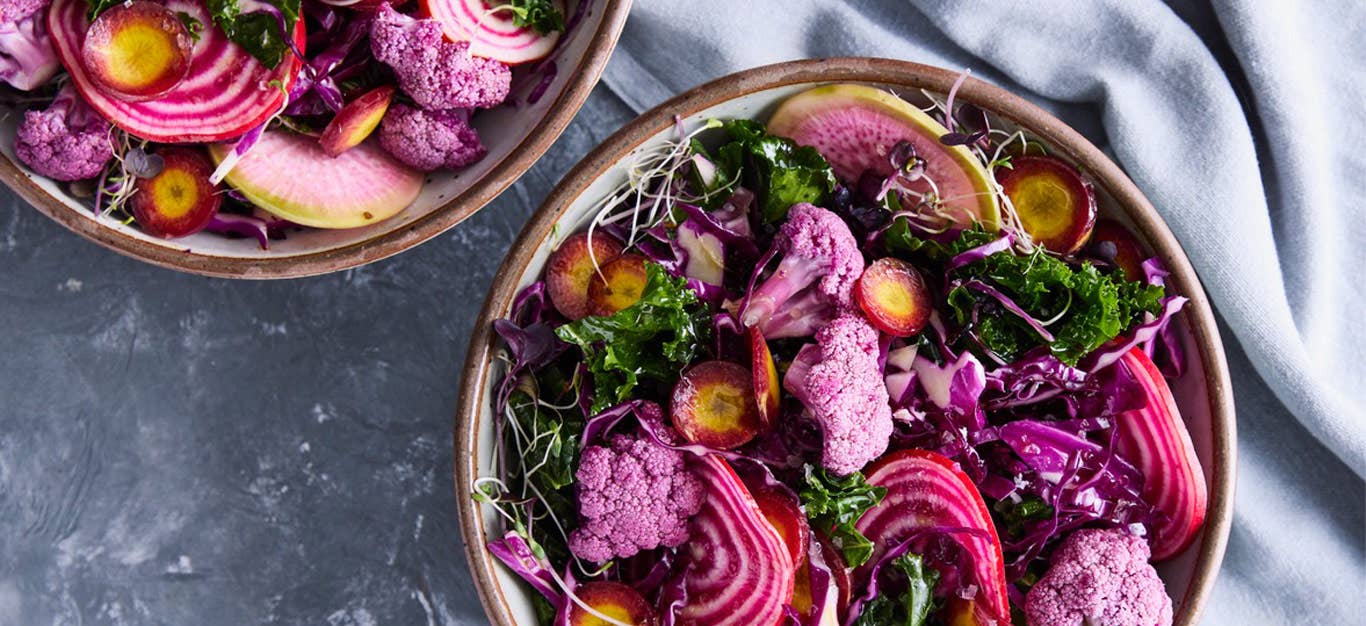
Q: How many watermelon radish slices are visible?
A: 2